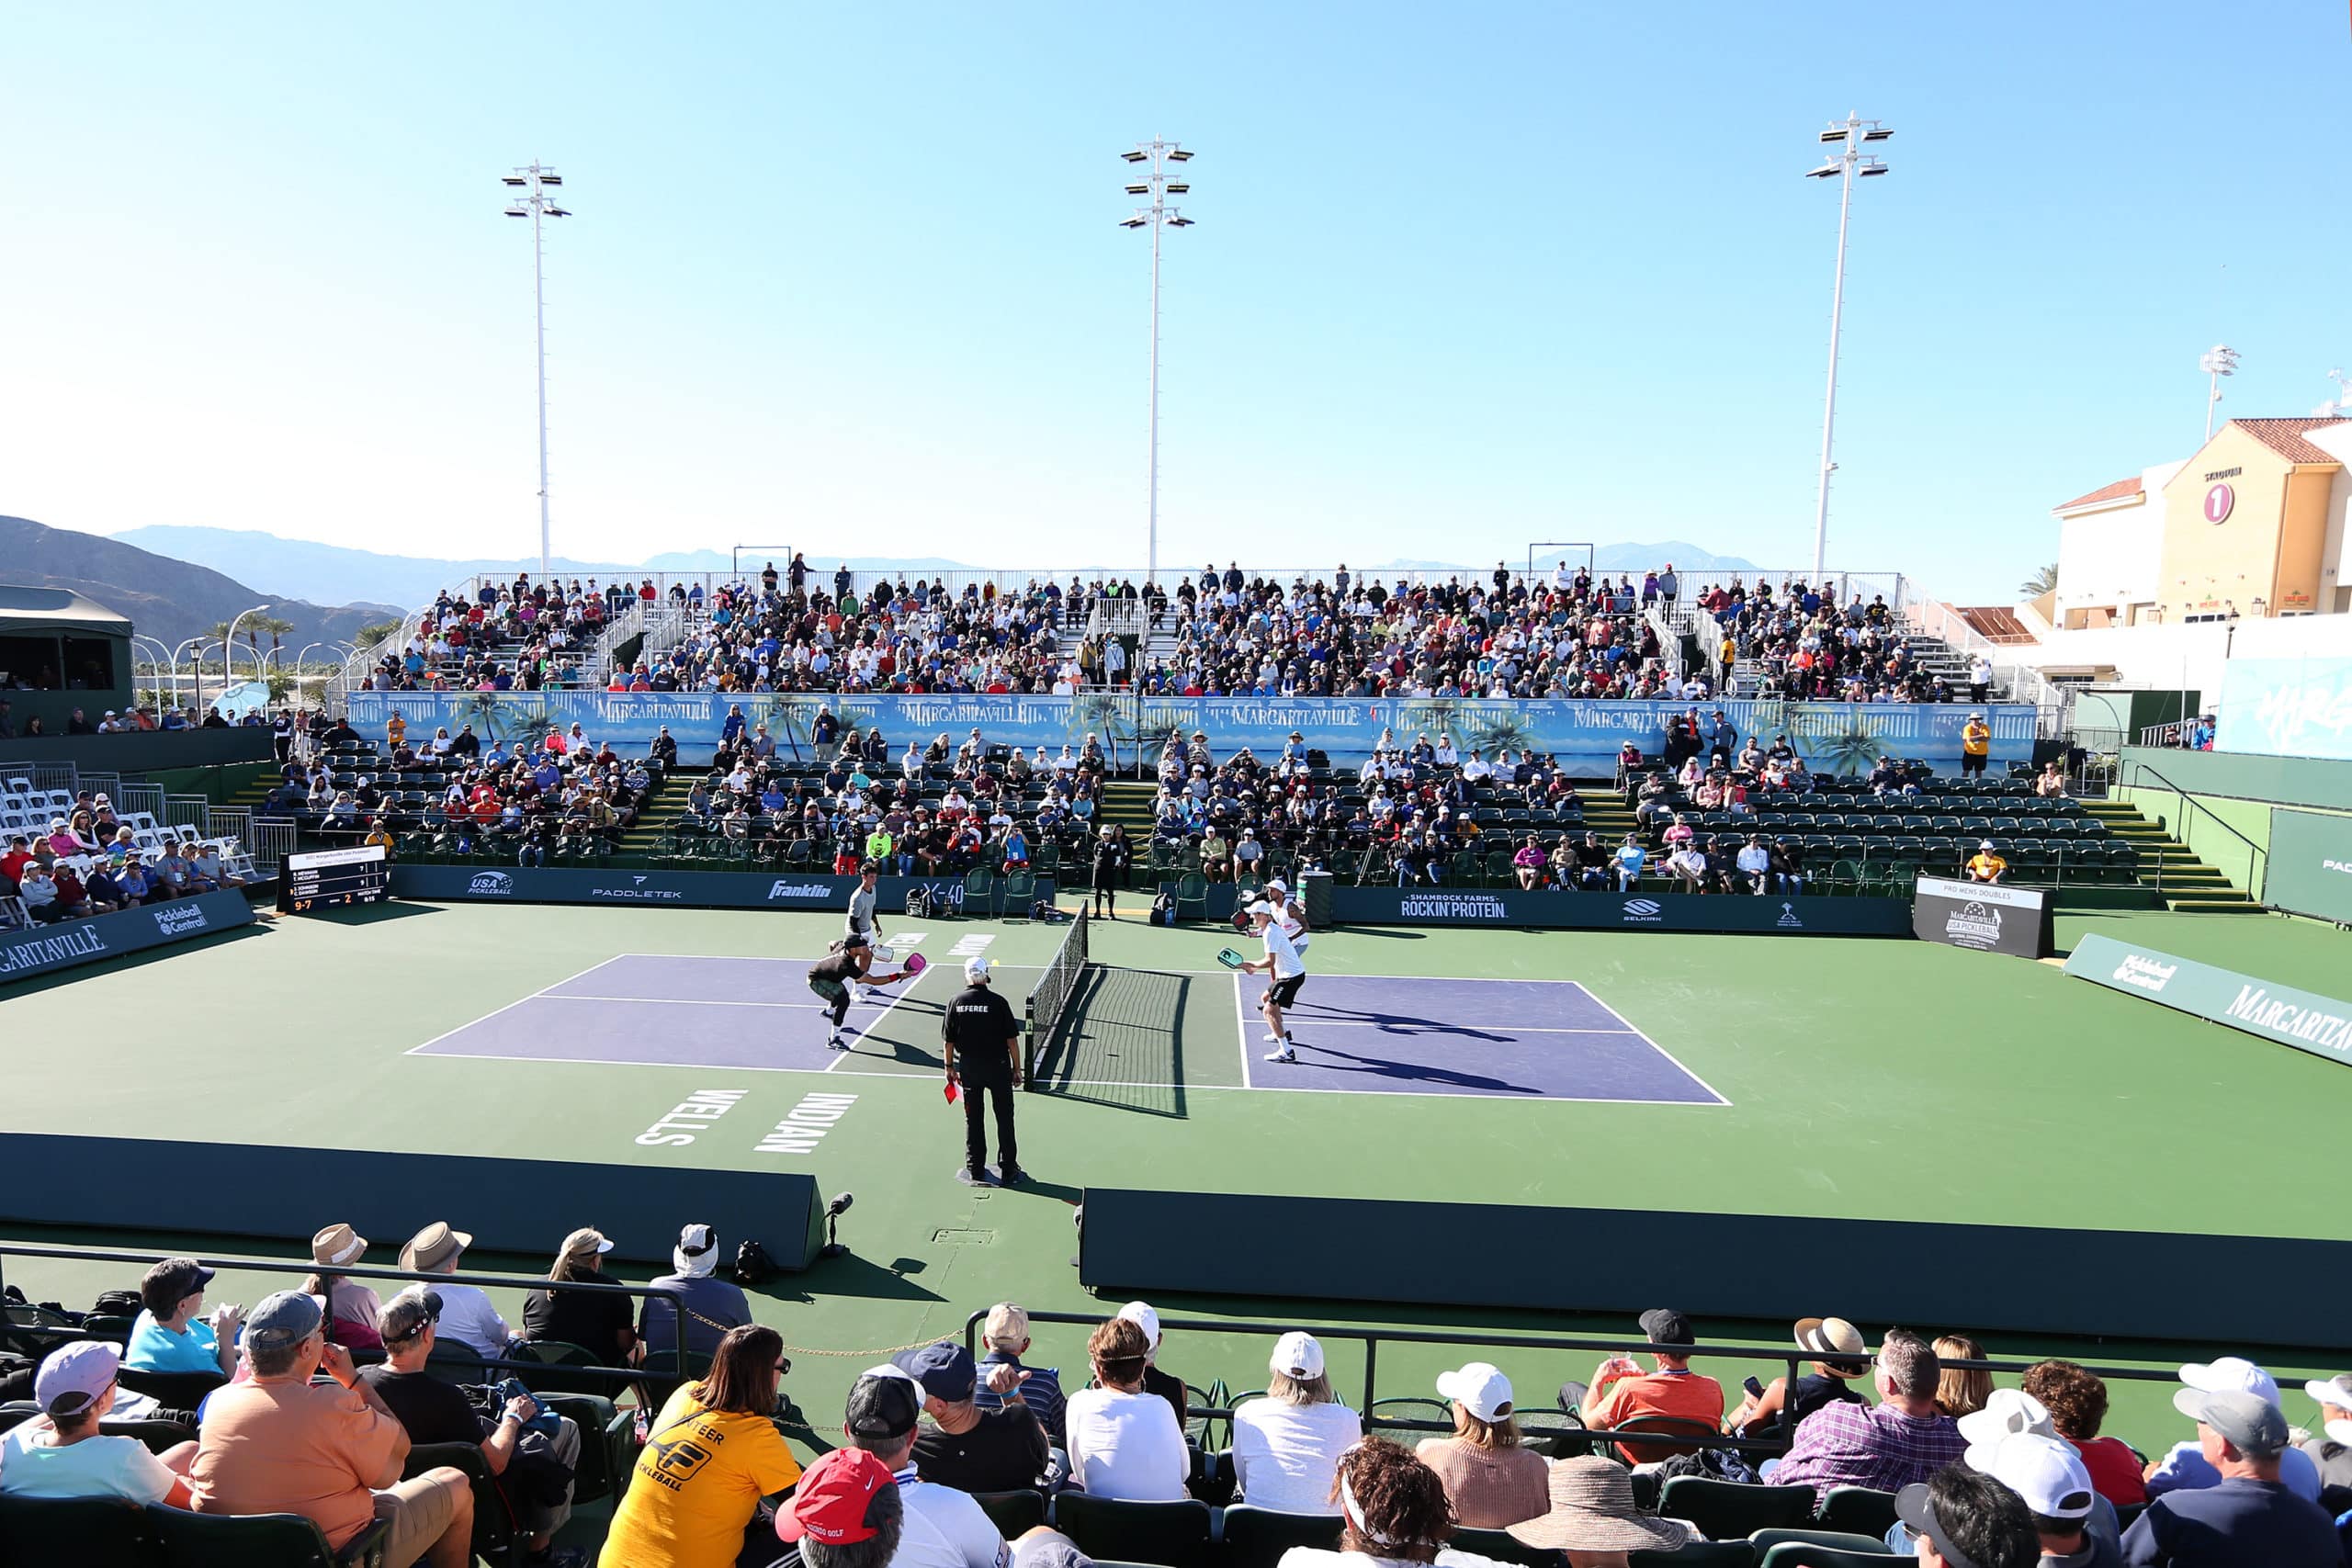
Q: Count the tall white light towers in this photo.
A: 3